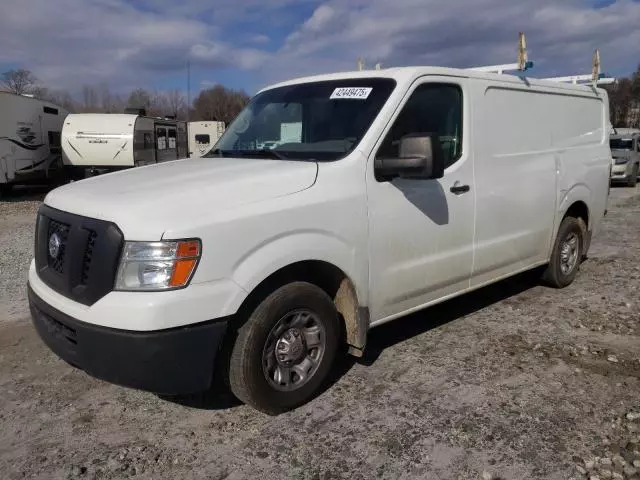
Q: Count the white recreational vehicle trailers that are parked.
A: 3